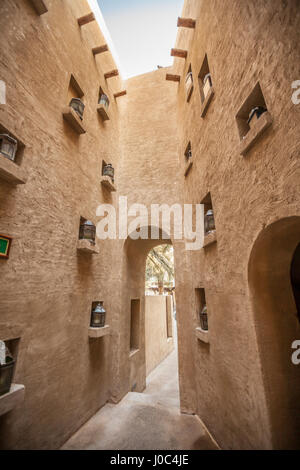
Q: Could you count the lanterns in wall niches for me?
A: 13